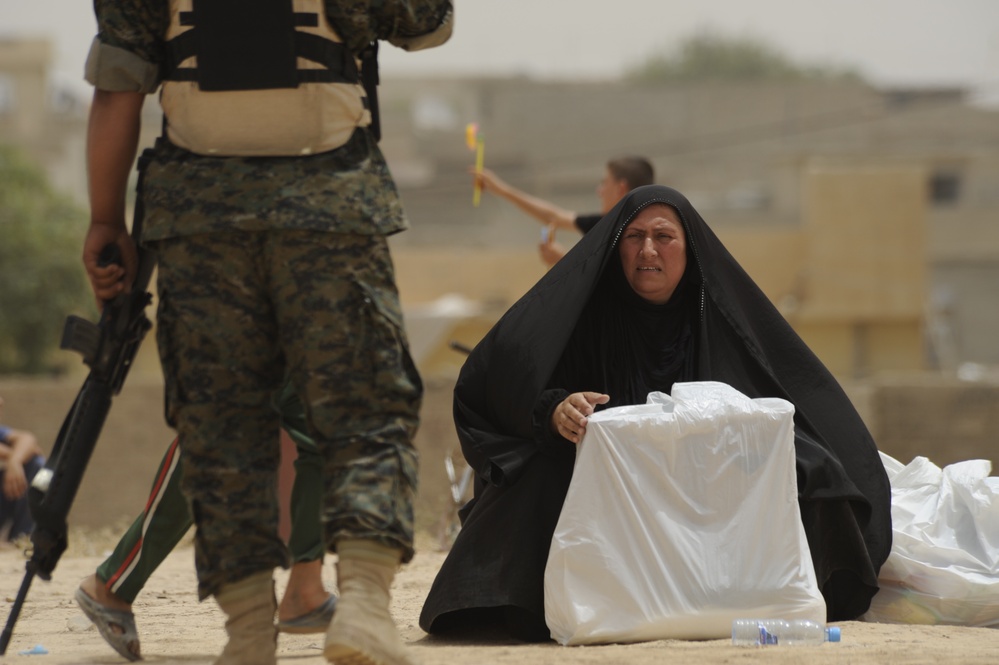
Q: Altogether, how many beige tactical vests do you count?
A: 1